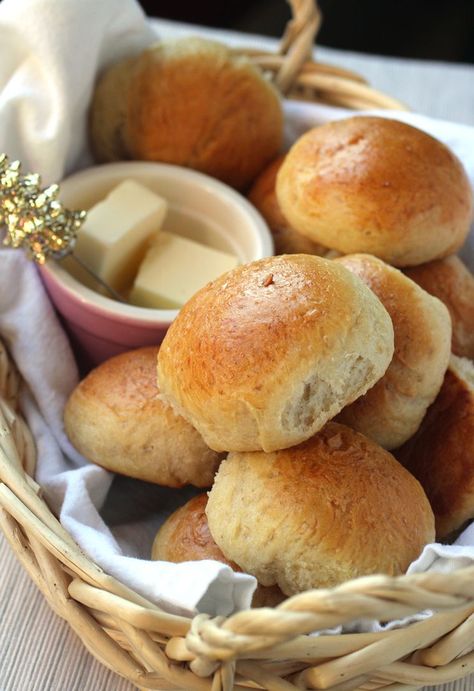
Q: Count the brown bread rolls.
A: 10